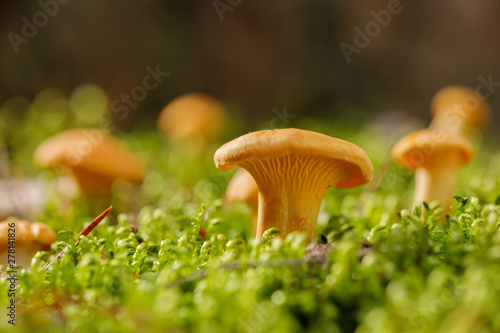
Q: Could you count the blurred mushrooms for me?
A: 6